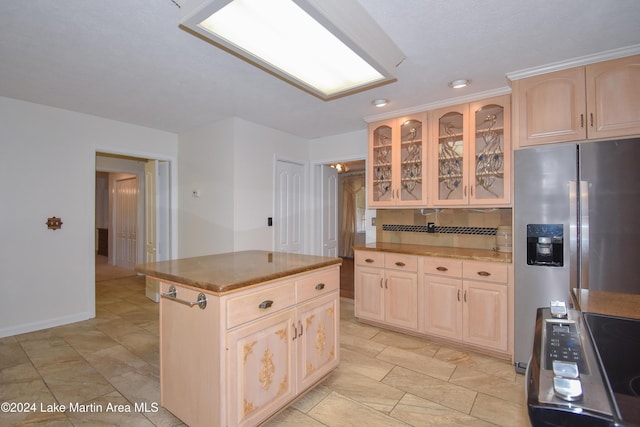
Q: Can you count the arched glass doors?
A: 4